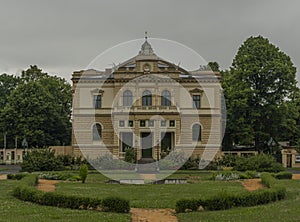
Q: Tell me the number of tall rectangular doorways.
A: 3